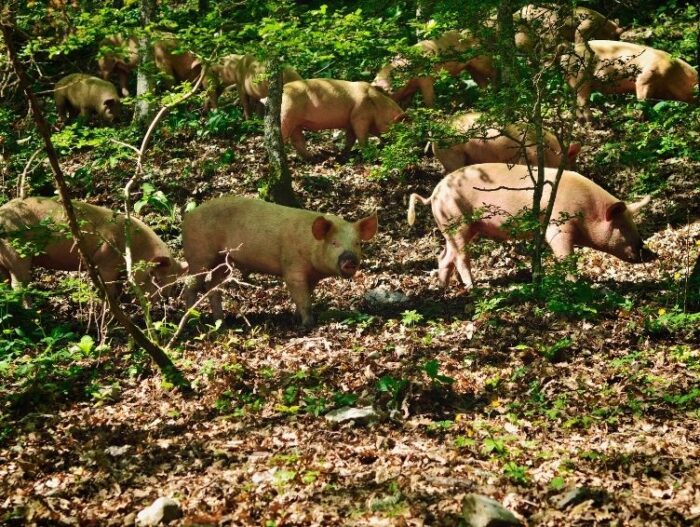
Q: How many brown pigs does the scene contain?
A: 0